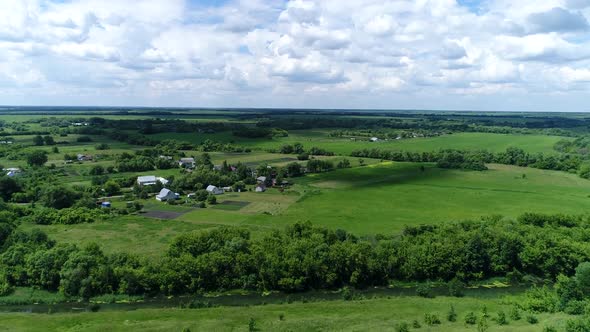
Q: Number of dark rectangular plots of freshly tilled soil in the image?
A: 2